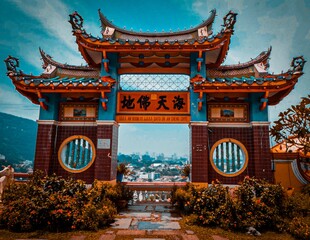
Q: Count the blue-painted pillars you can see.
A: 4